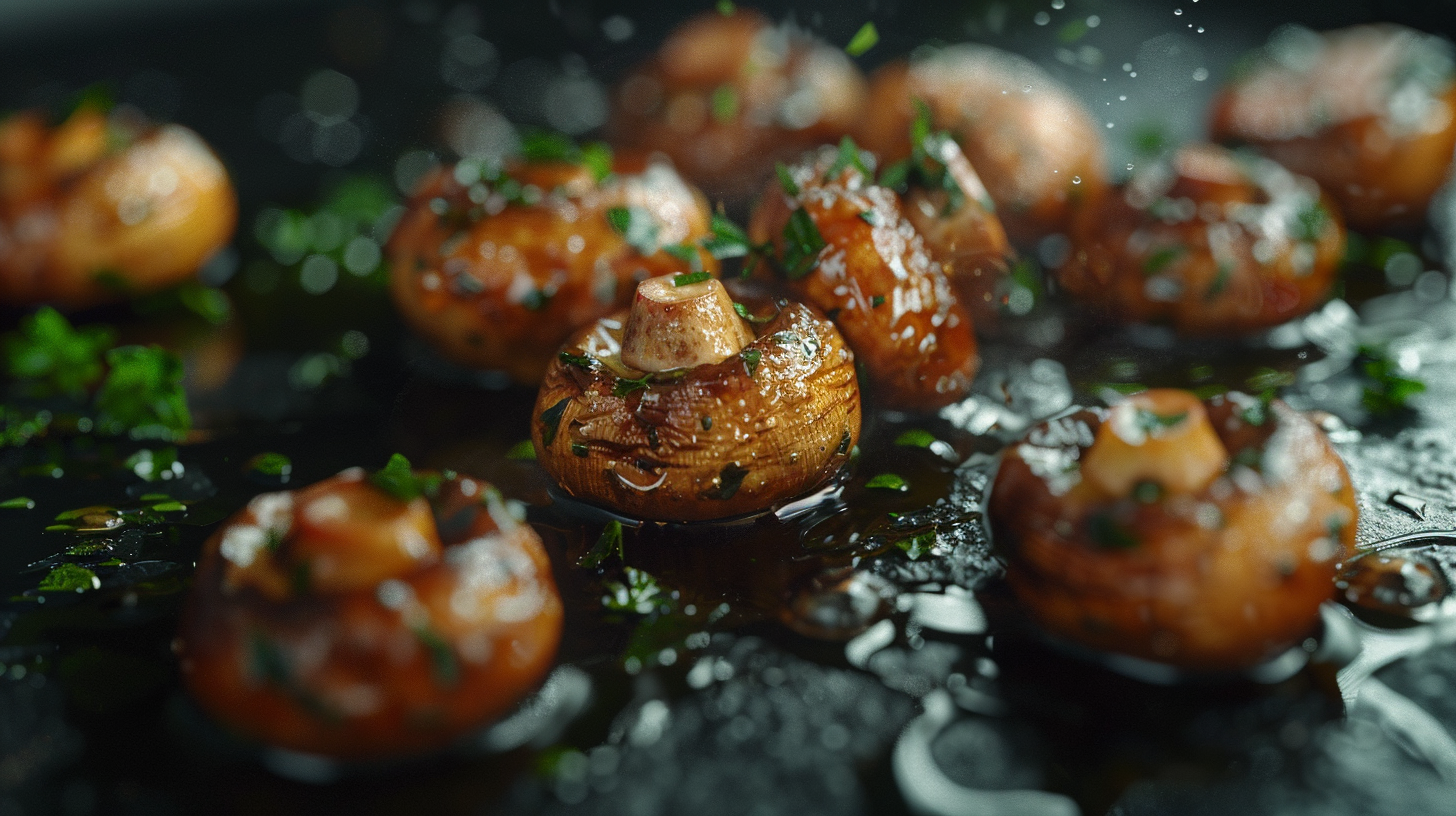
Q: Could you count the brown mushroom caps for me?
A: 10